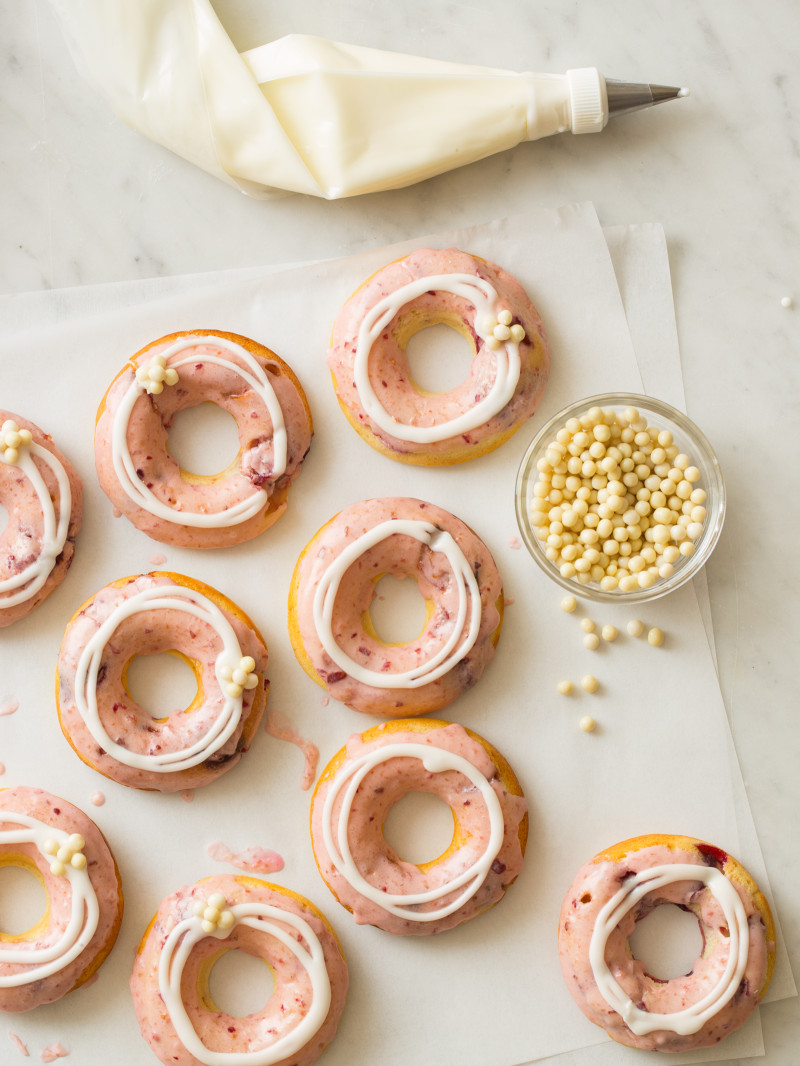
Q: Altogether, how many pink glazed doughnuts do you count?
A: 9